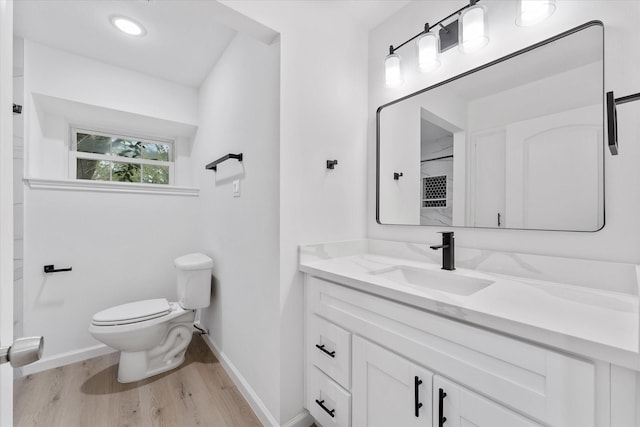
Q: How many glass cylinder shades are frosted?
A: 4